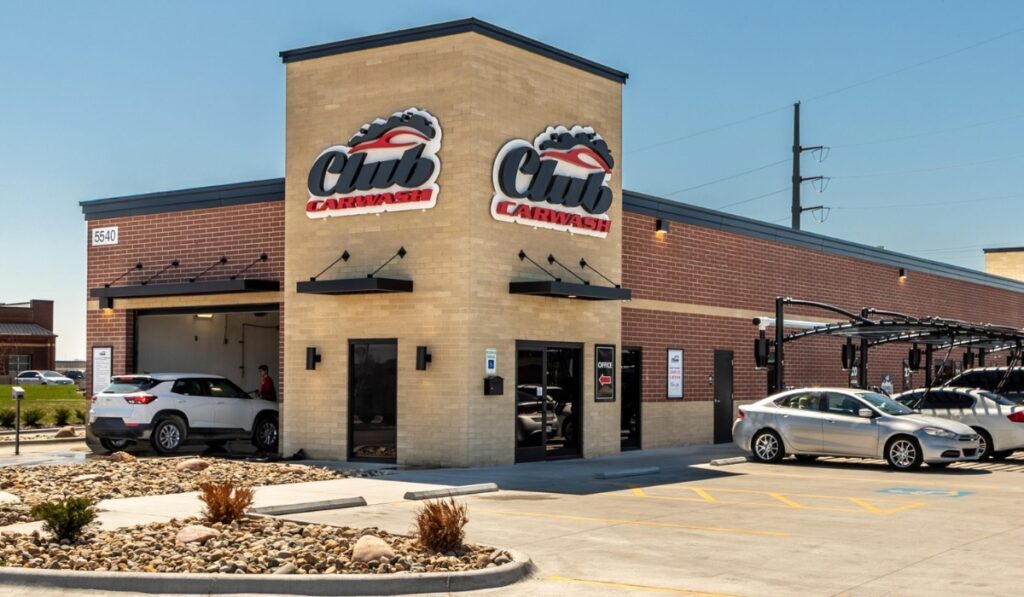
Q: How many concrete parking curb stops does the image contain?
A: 4